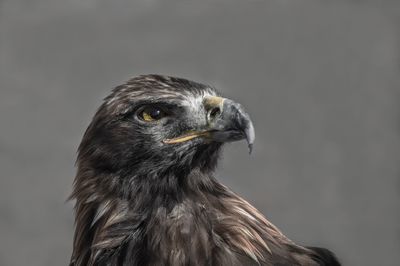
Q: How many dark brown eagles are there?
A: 1